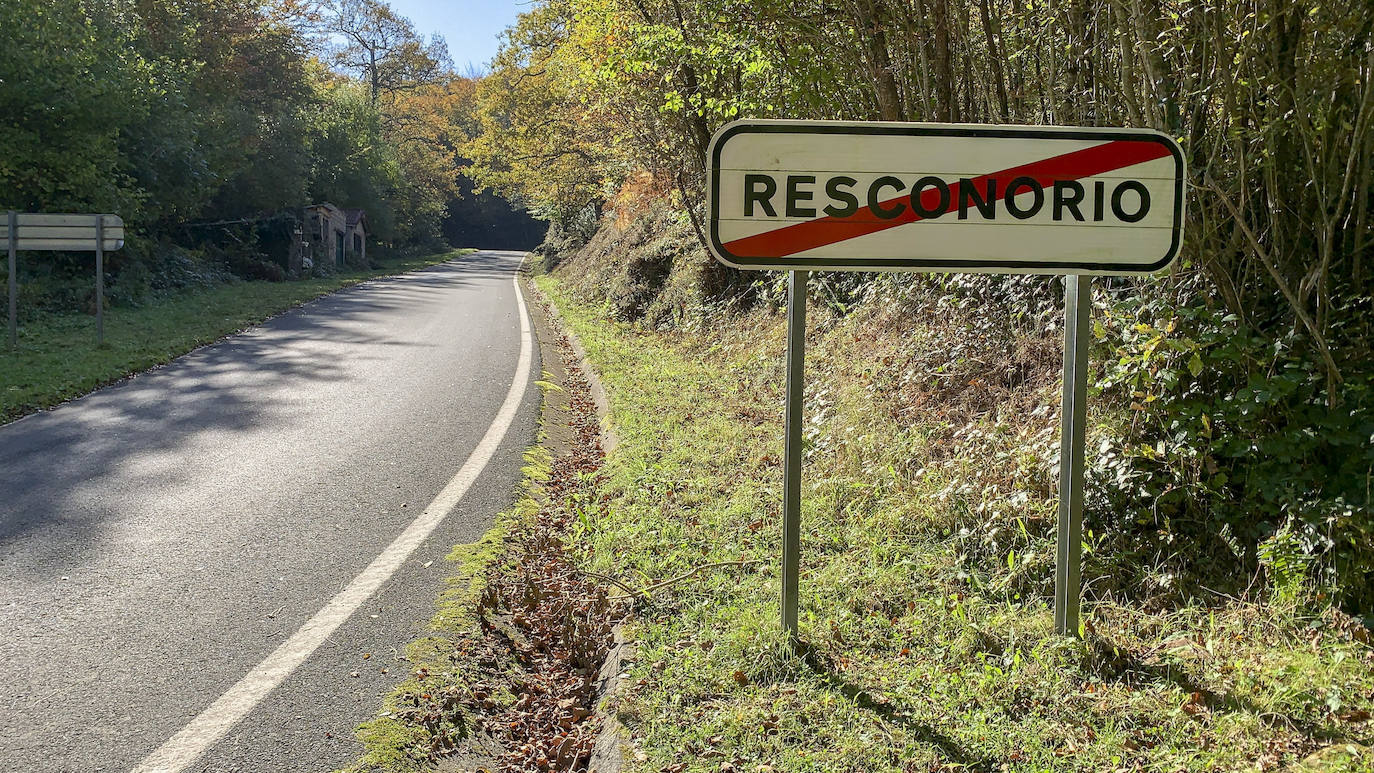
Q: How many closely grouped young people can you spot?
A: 0